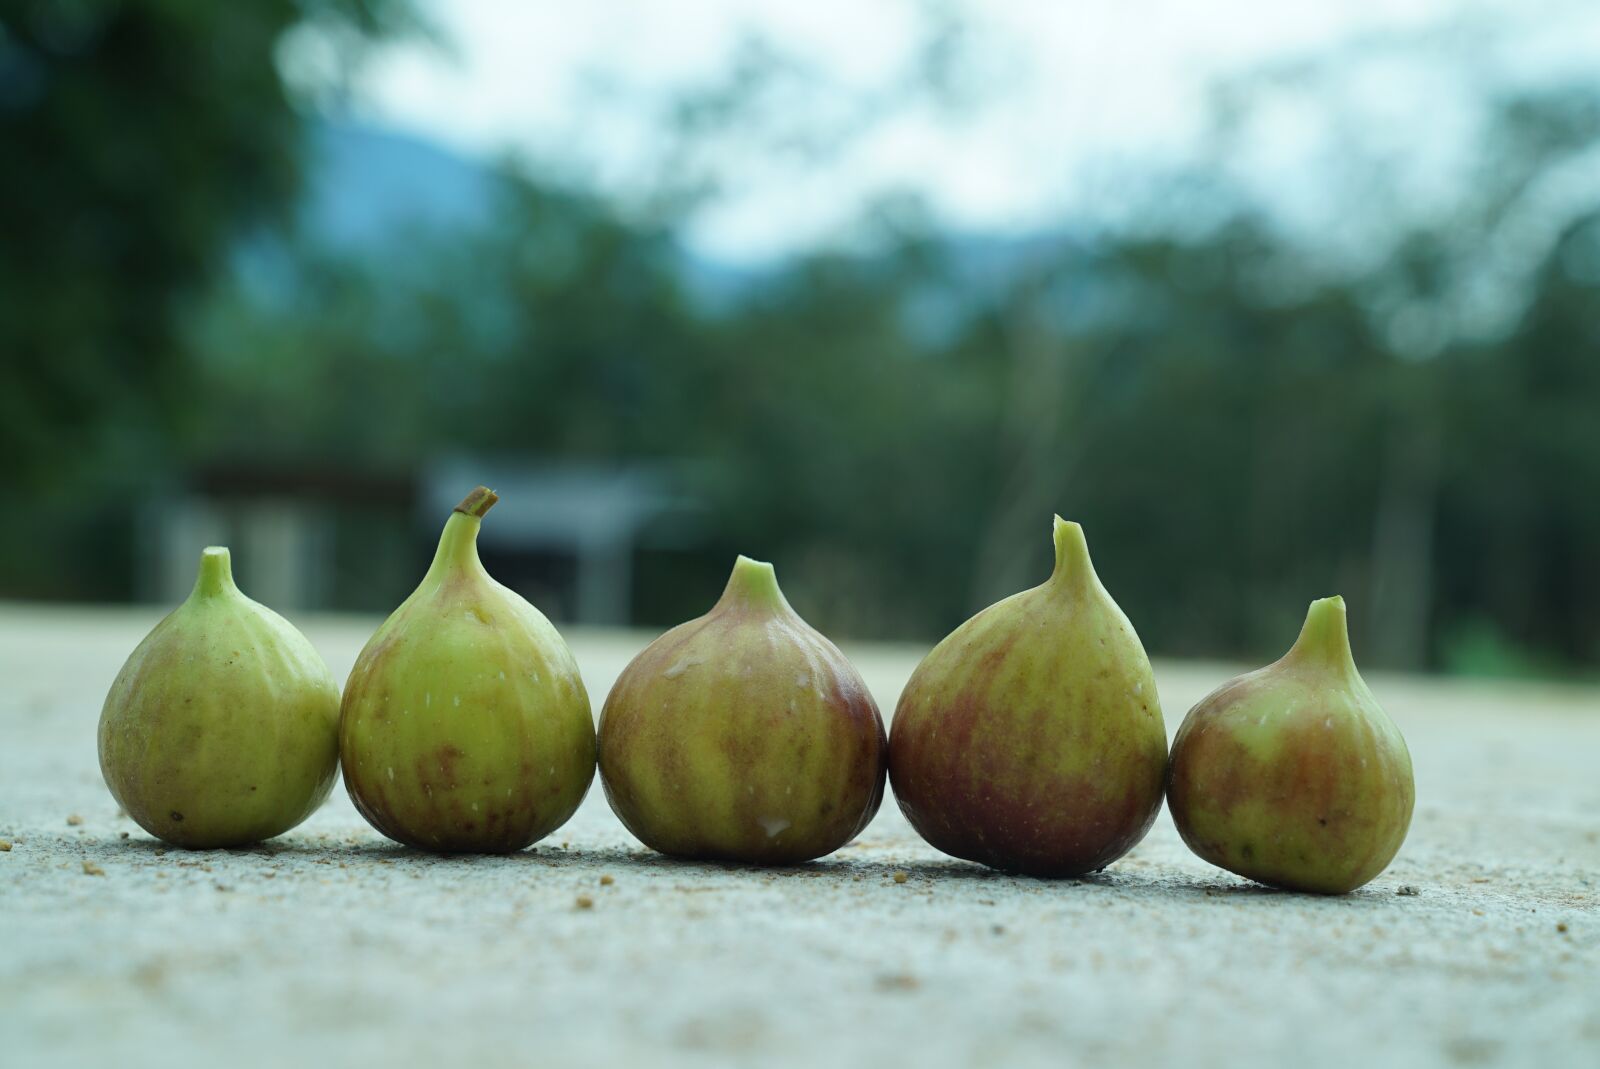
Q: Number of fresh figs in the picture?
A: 5